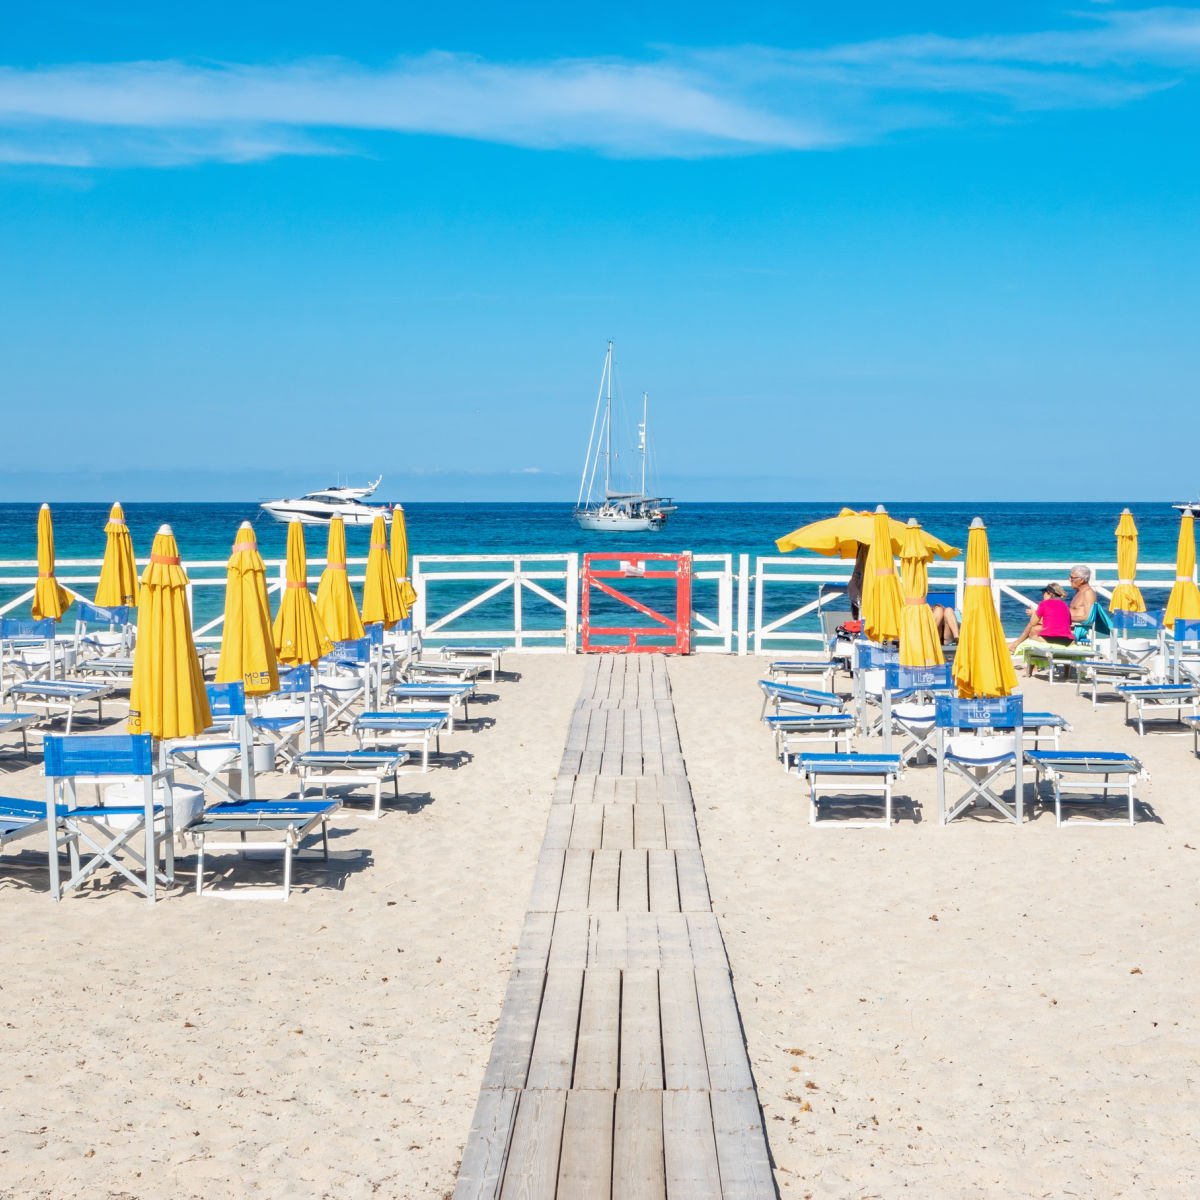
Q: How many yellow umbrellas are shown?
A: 14